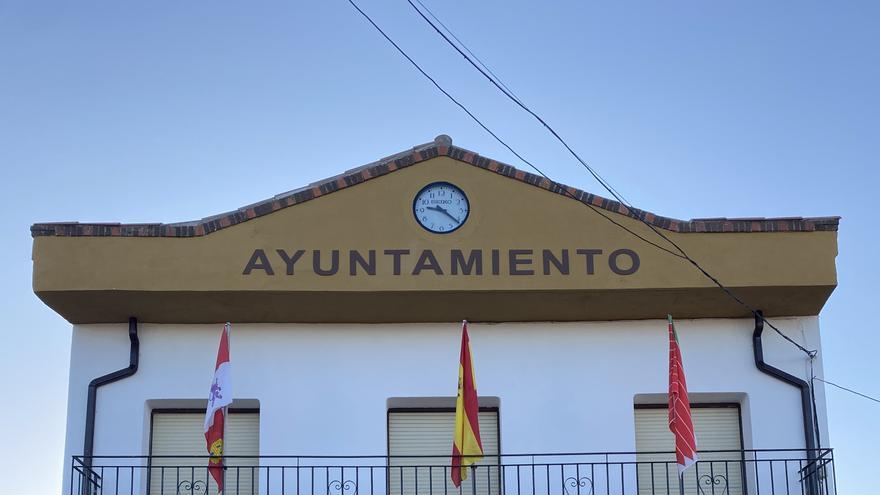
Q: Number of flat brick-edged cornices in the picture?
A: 2